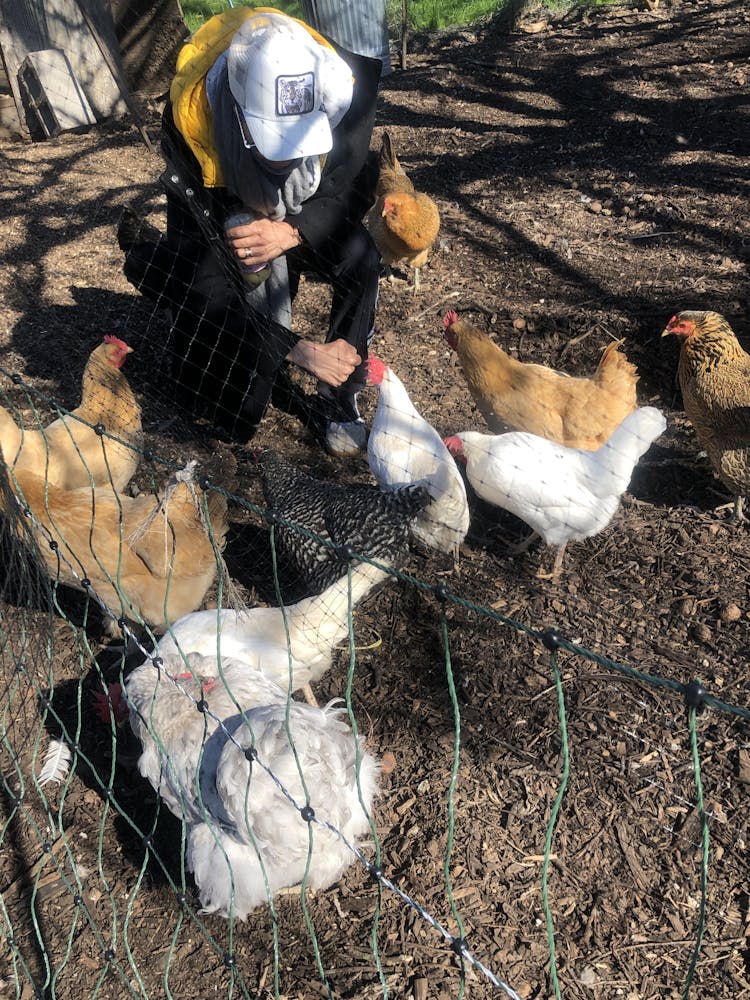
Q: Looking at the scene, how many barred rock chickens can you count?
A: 1